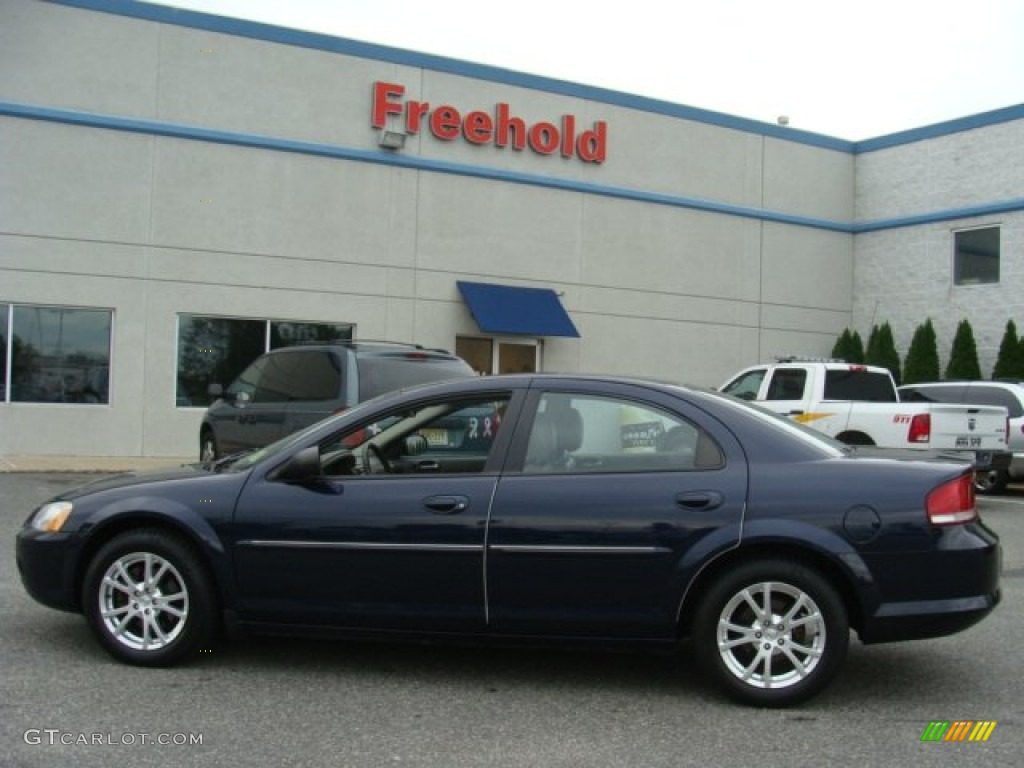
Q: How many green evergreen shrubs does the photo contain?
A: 5